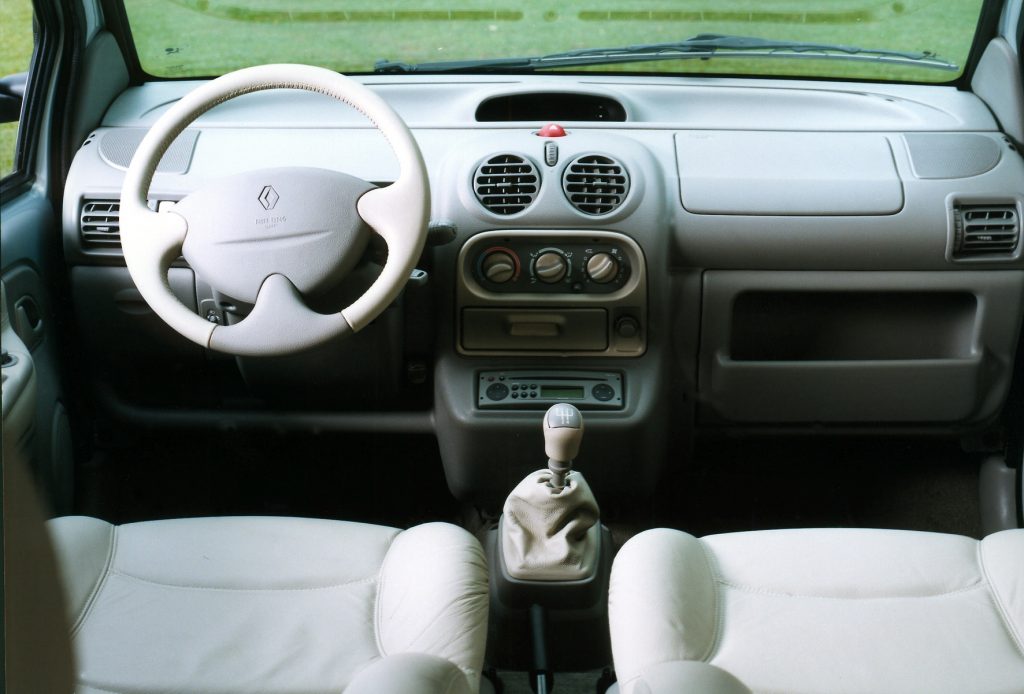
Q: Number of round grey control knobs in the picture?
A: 3